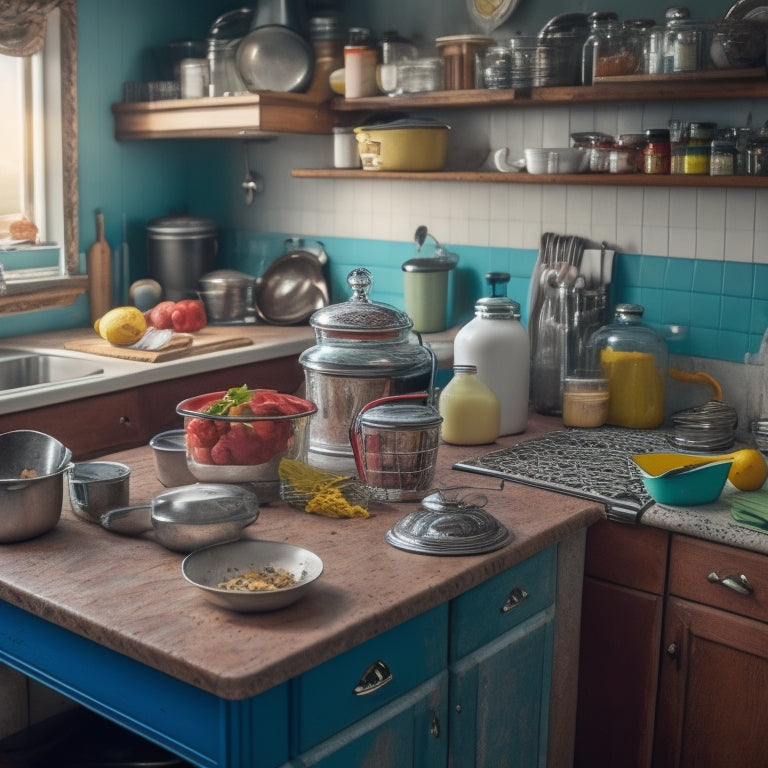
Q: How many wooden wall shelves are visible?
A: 3